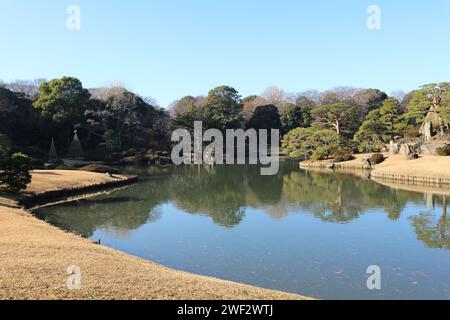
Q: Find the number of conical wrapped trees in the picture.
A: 2